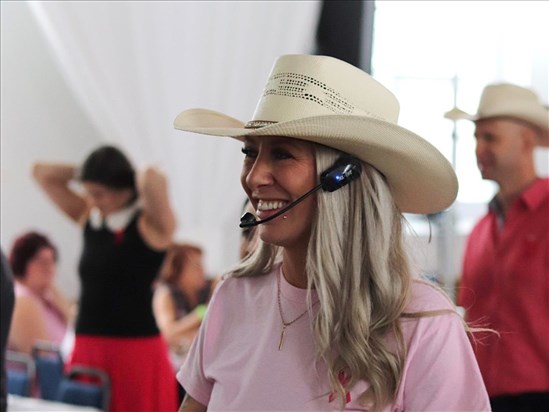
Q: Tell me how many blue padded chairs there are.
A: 3